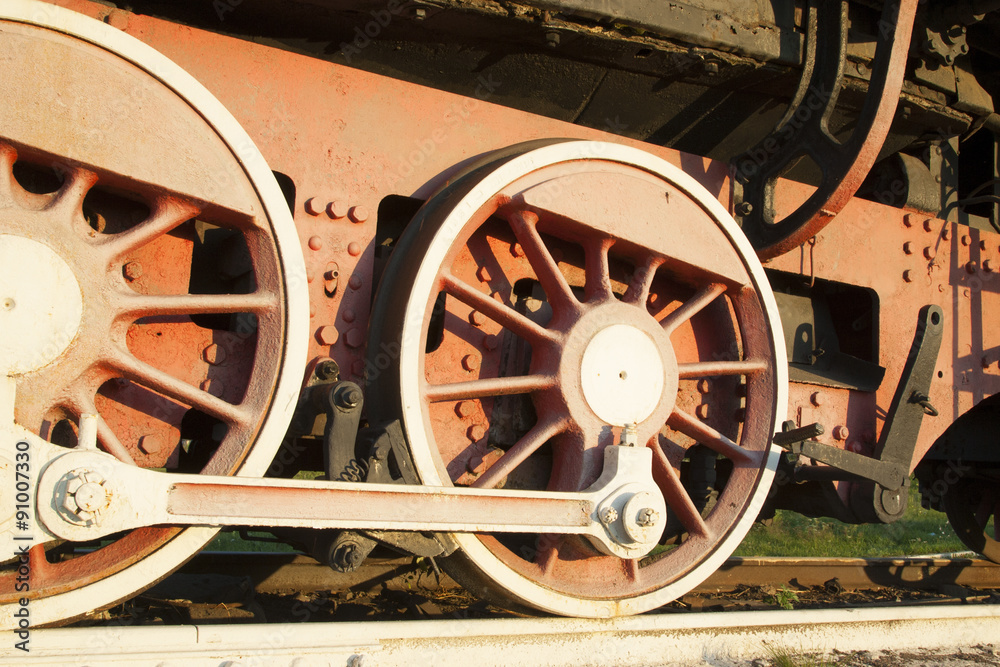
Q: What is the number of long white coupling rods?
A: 1